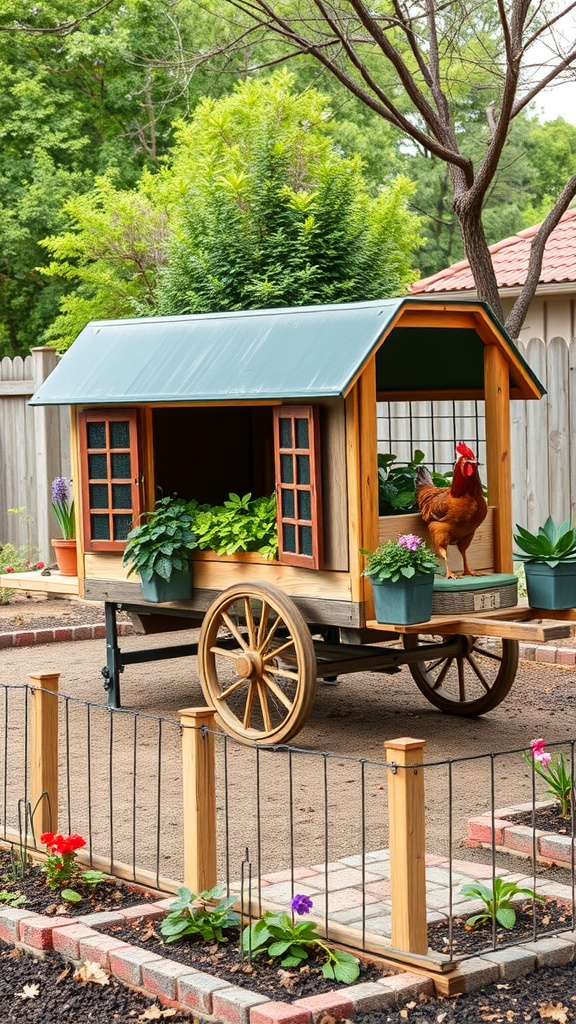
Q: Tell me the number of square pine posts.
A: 3